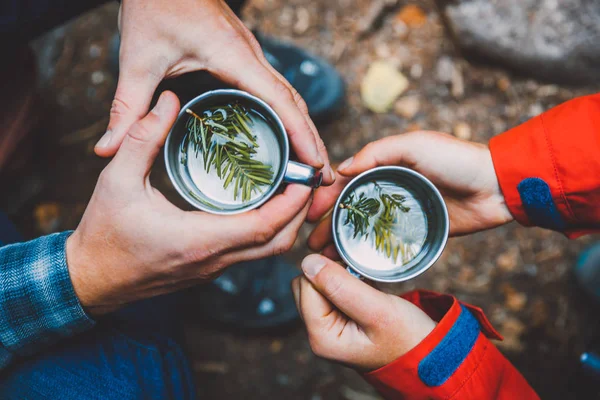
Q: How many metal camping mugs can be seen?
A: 2